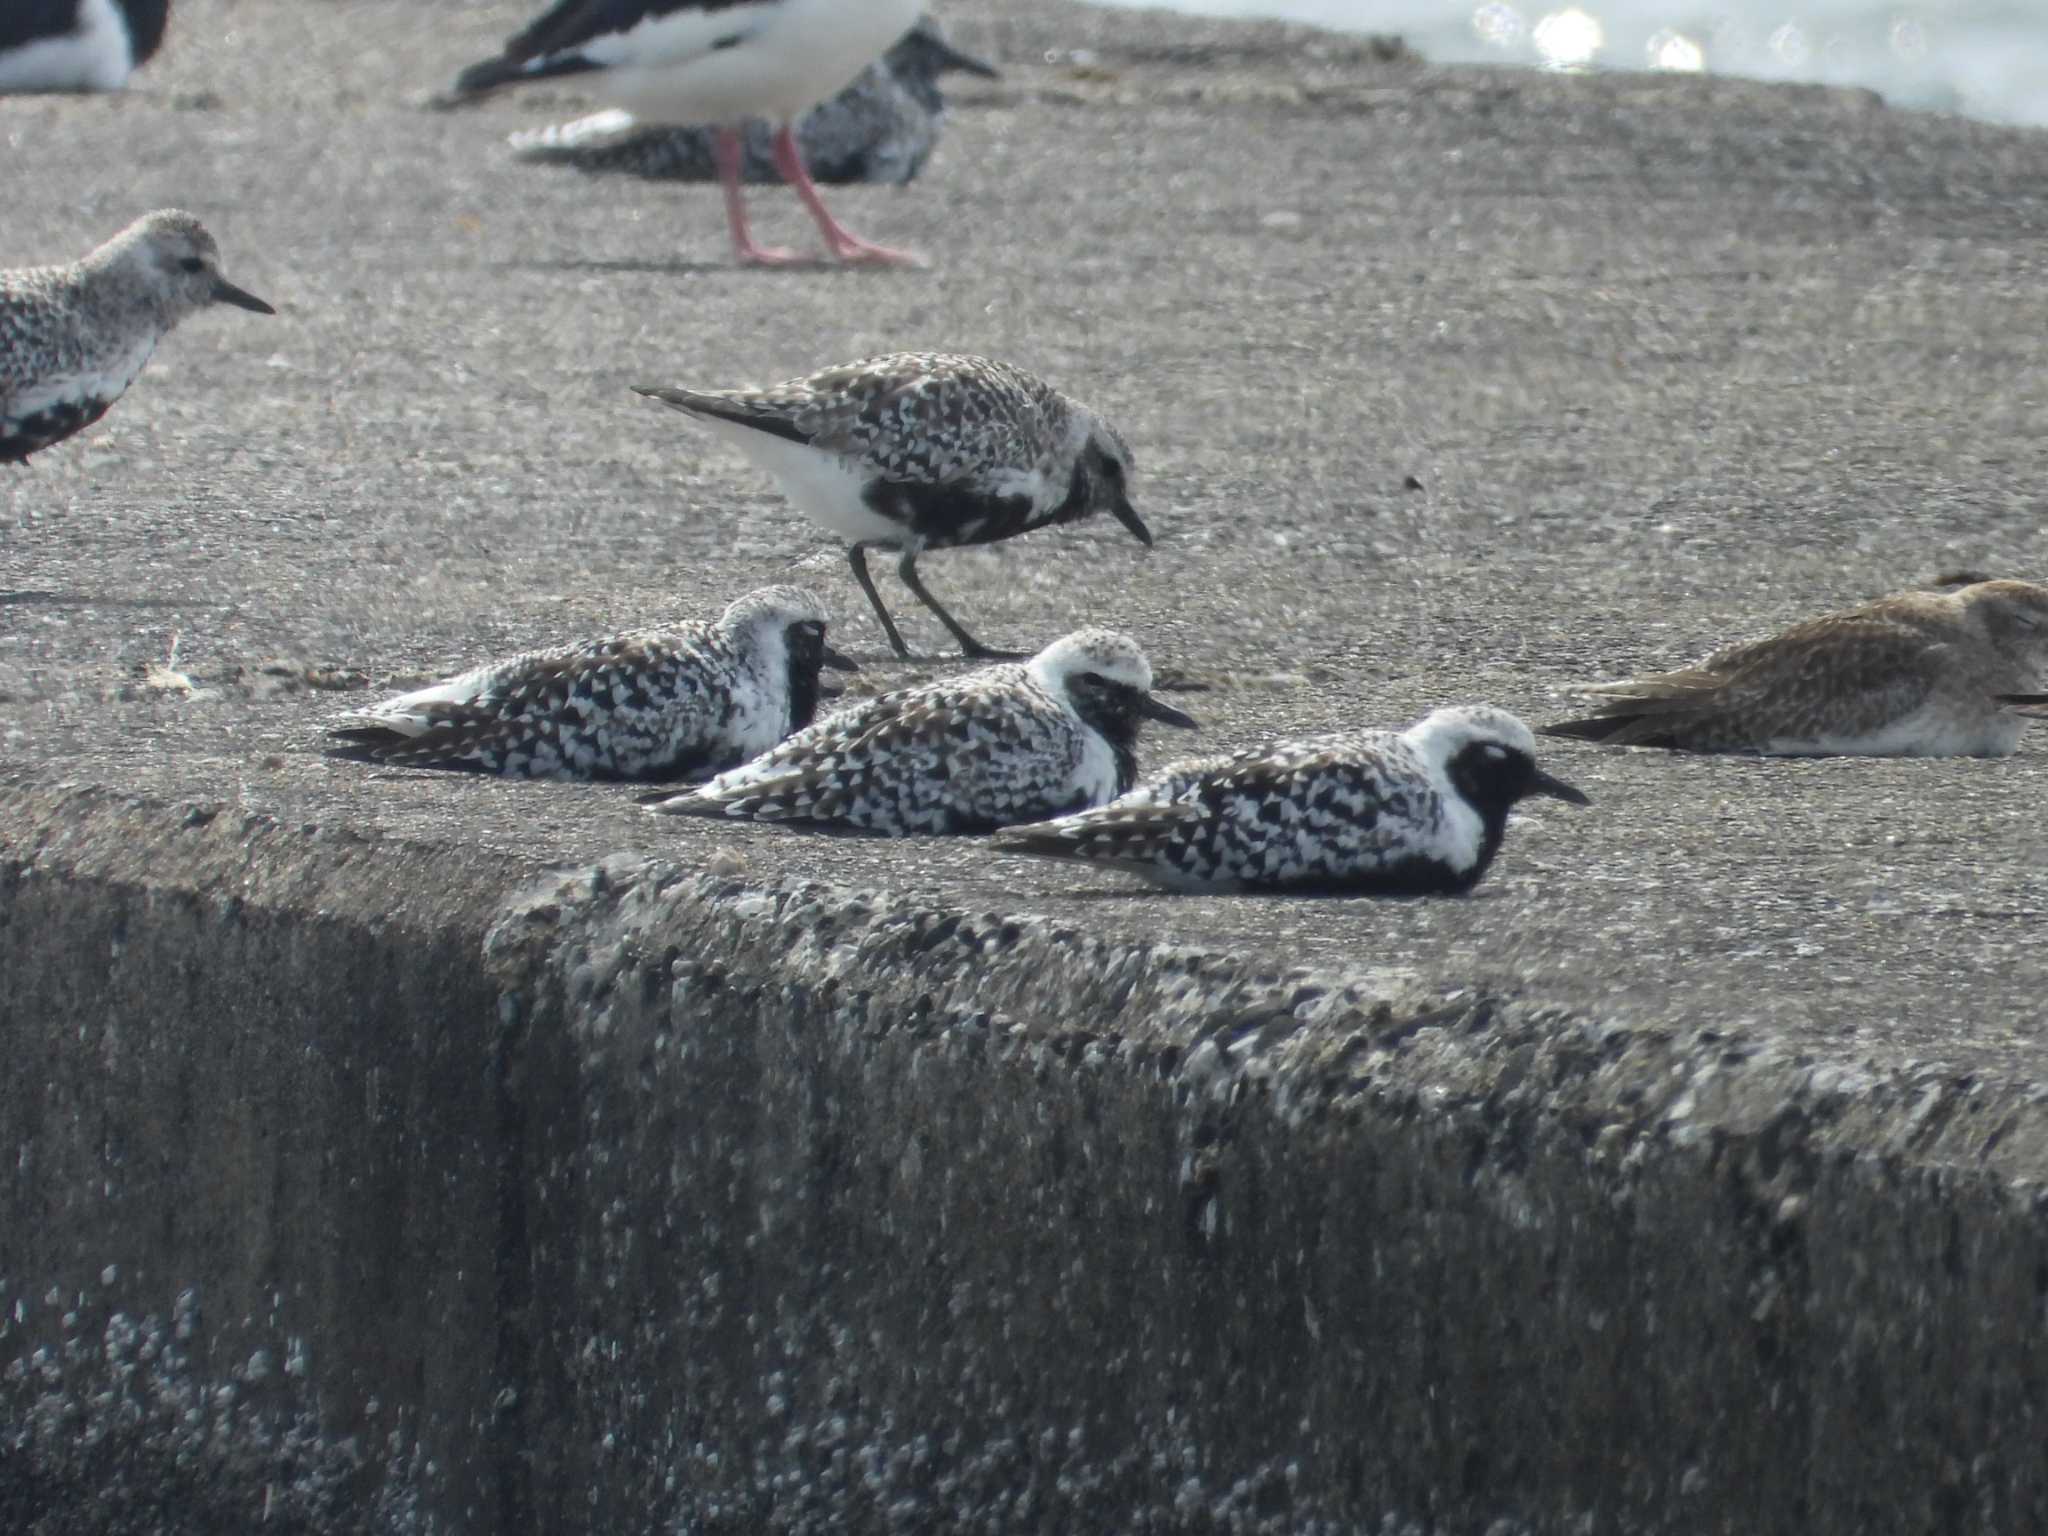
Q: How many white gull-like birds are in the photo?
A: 1